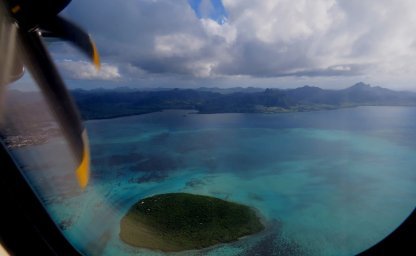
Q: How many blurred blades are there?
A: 2